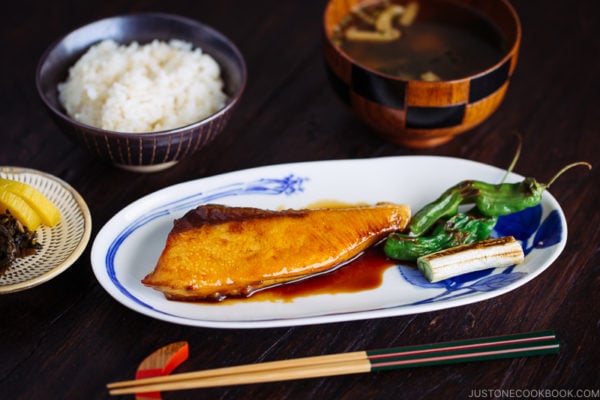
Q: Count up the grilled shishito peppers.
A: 2